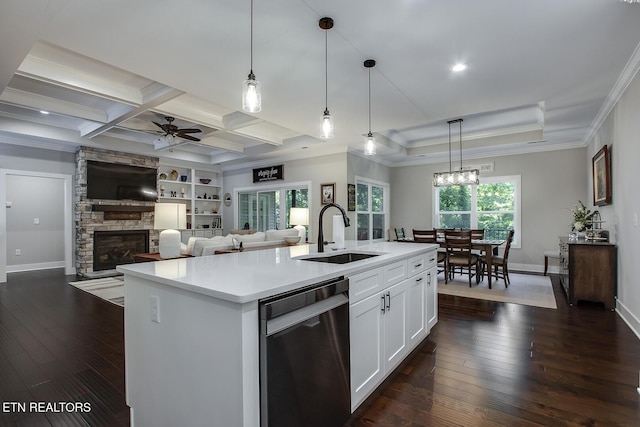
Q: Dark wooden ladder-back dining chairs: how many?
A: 6